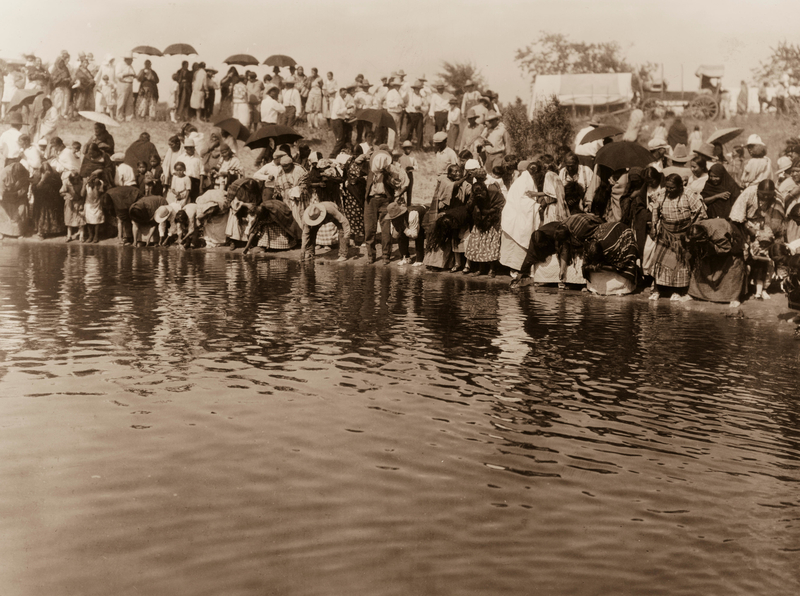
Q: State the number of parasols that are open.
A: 12